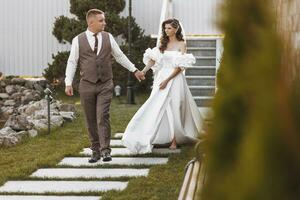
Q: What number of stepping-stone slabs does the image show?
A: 7